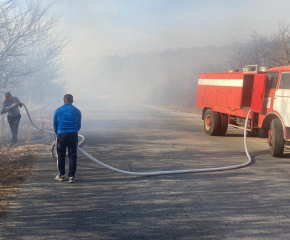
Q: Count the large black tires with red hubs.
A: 2